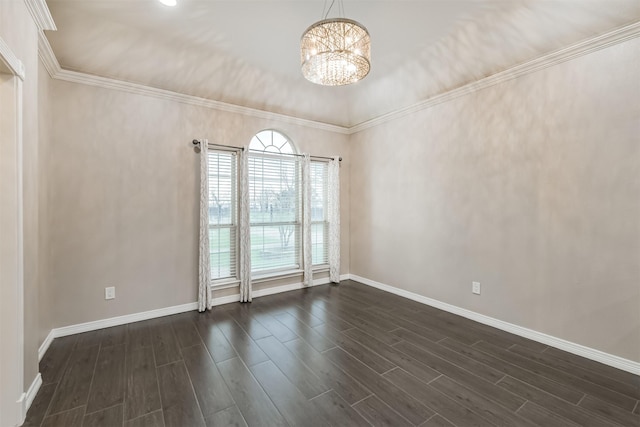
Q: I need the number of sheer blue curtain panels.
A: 0